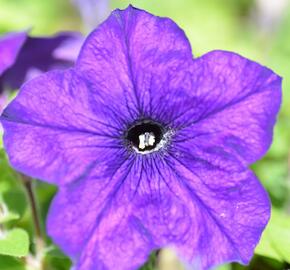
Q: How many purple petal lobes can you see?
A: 5